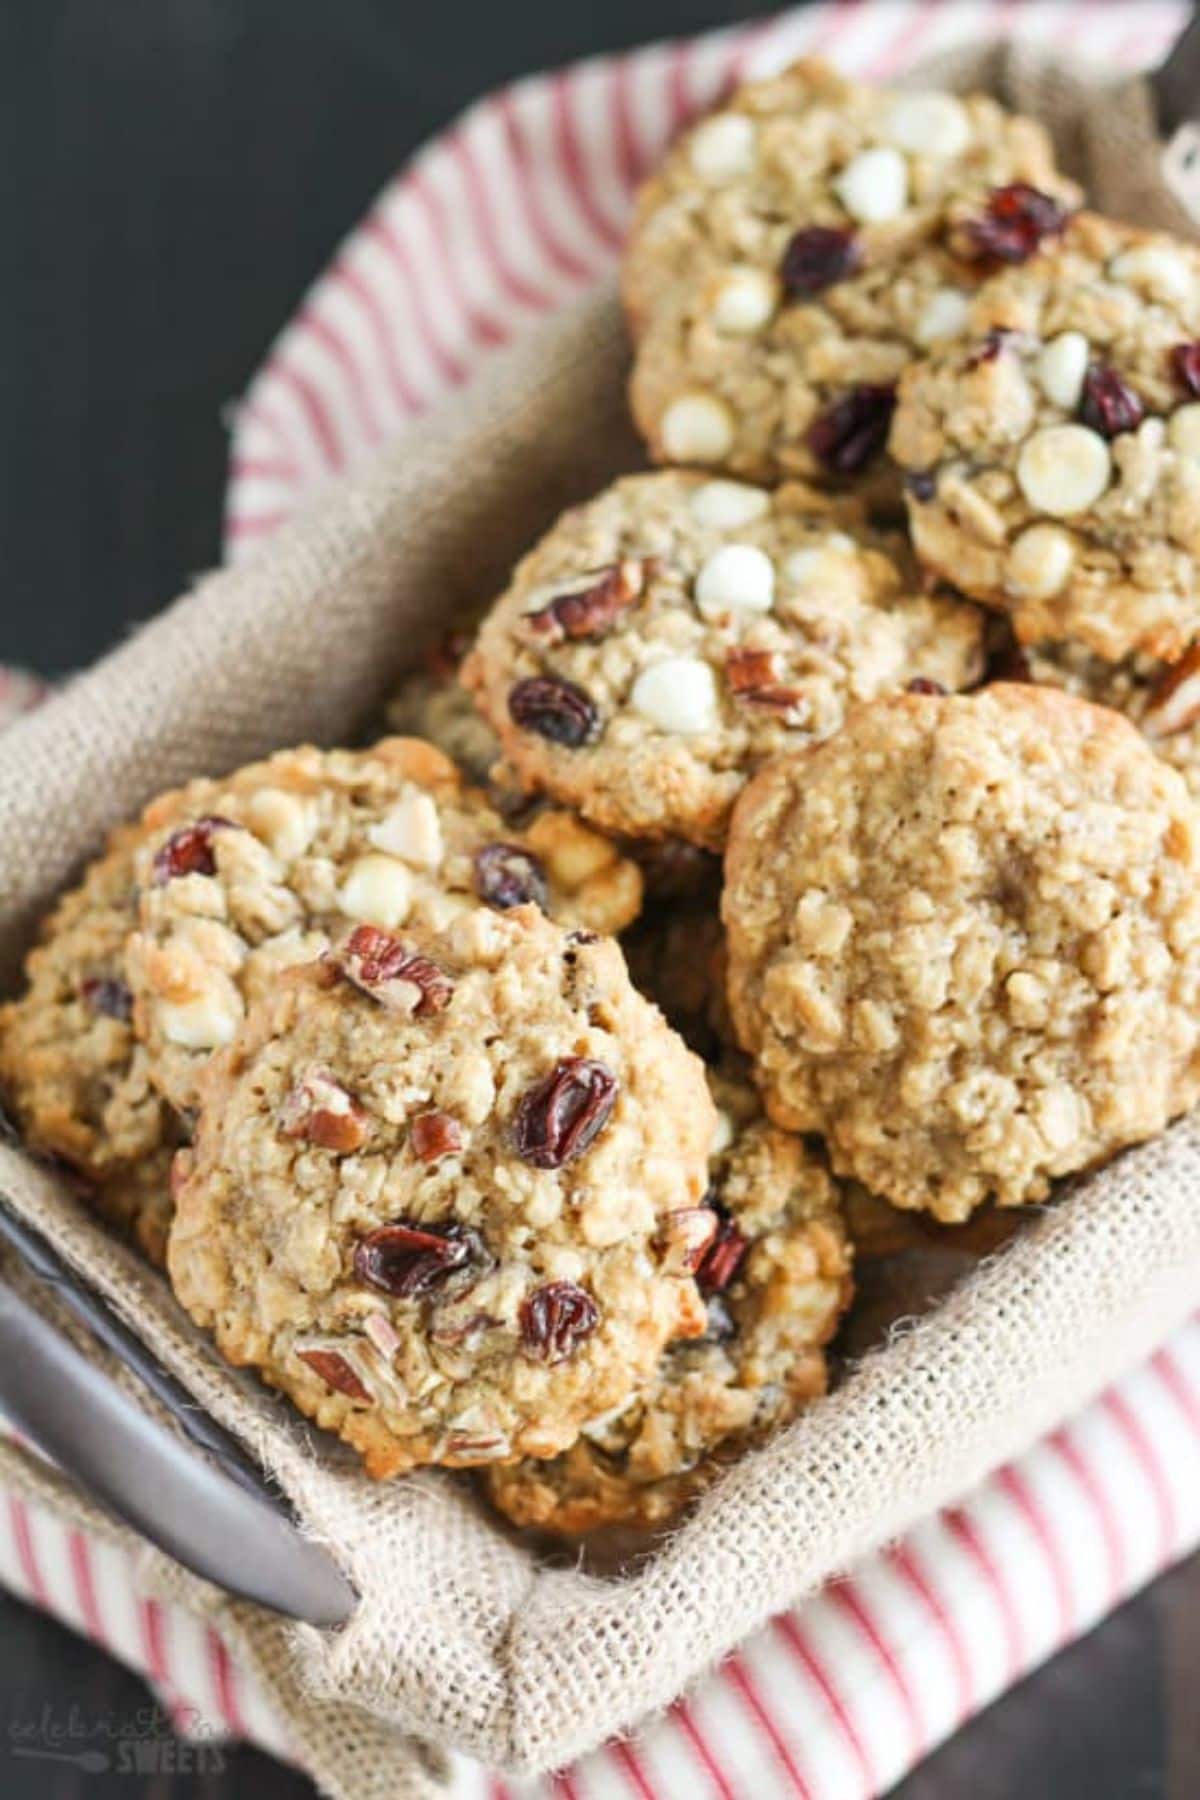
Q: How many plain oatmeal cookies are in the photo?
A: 1